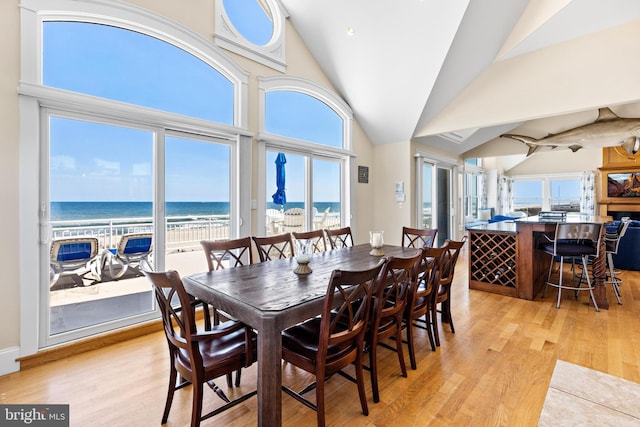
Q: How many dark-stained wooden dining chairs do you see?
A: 10